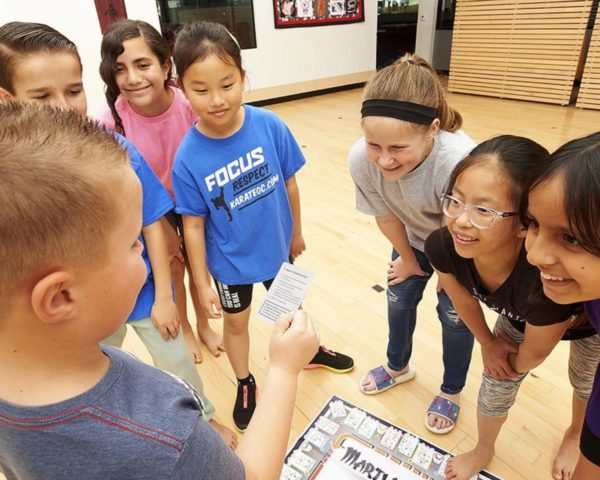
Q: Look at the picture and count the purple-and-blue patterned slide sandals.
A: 2